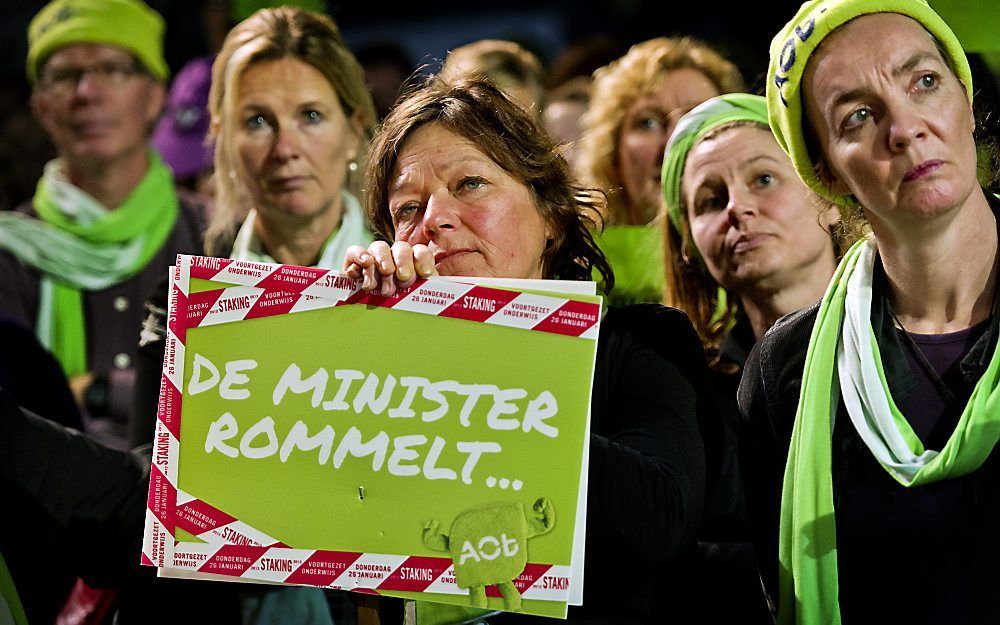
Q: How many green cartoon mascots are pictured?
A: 1